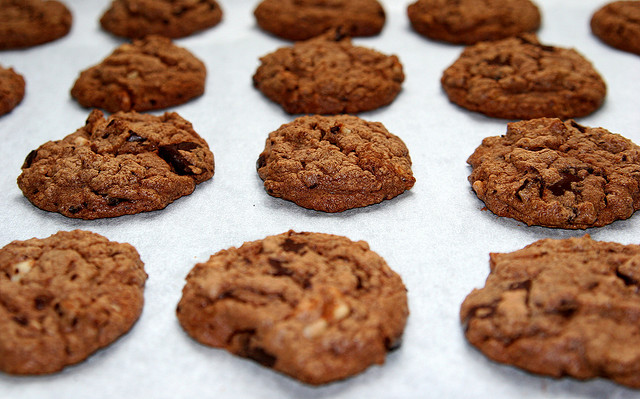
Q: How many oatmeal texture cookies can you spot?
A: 15